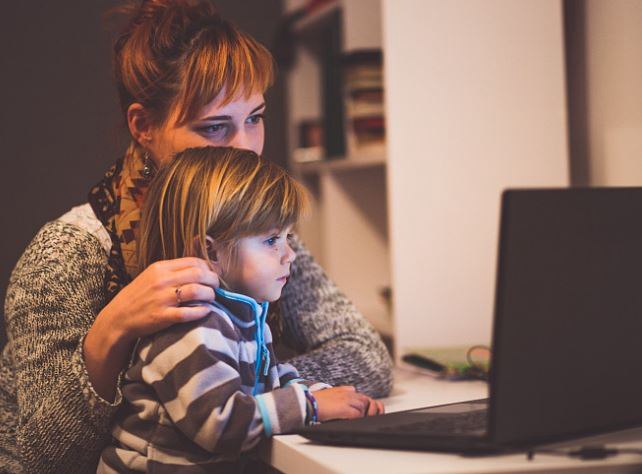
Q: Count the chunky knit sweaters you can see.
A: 1